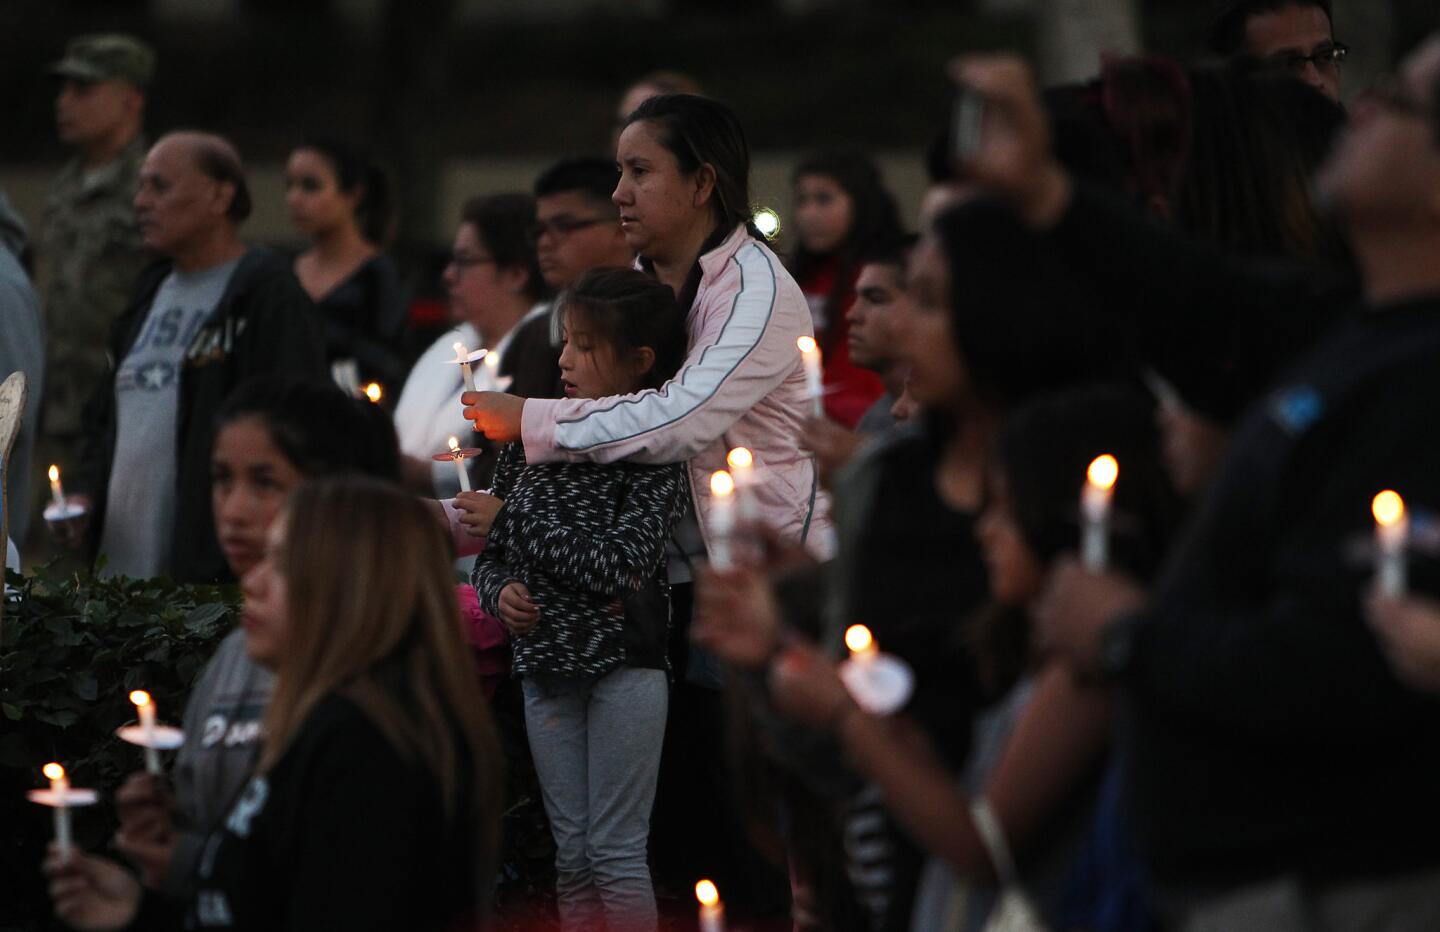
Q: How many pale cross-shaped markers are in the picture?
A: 0